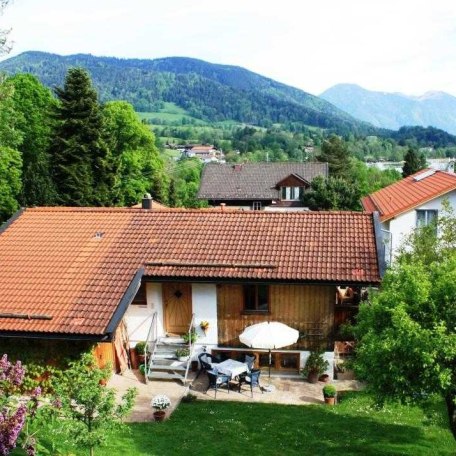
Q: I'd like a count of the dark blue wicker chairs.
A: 4